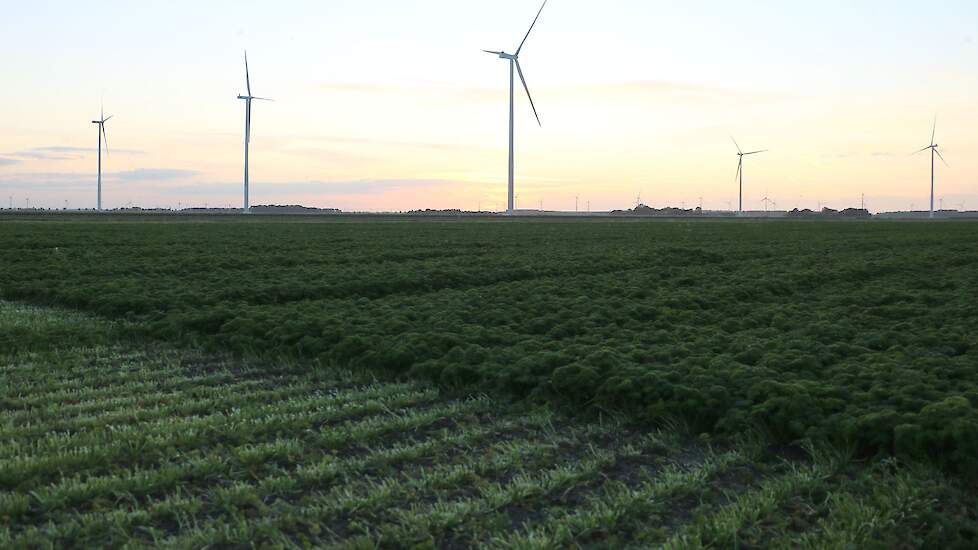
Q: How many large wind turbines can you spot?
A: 5